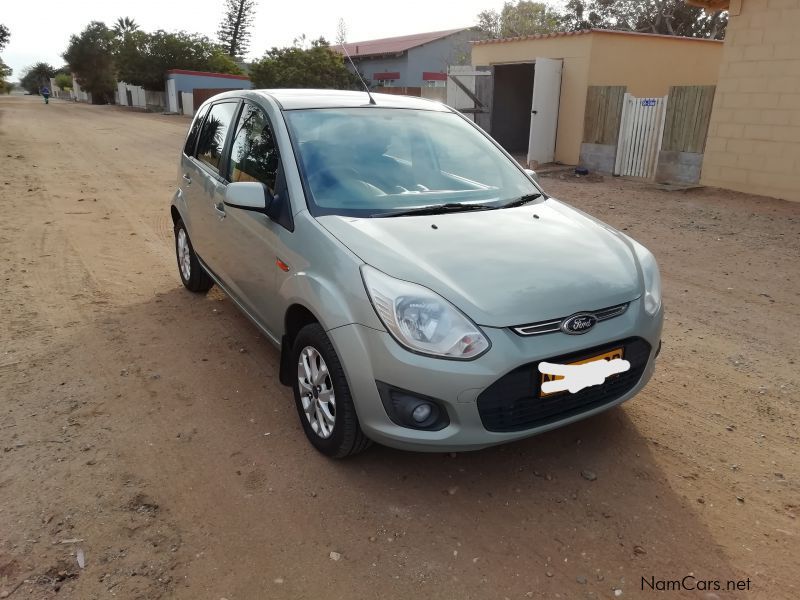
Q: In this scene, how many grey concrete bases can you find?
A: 2